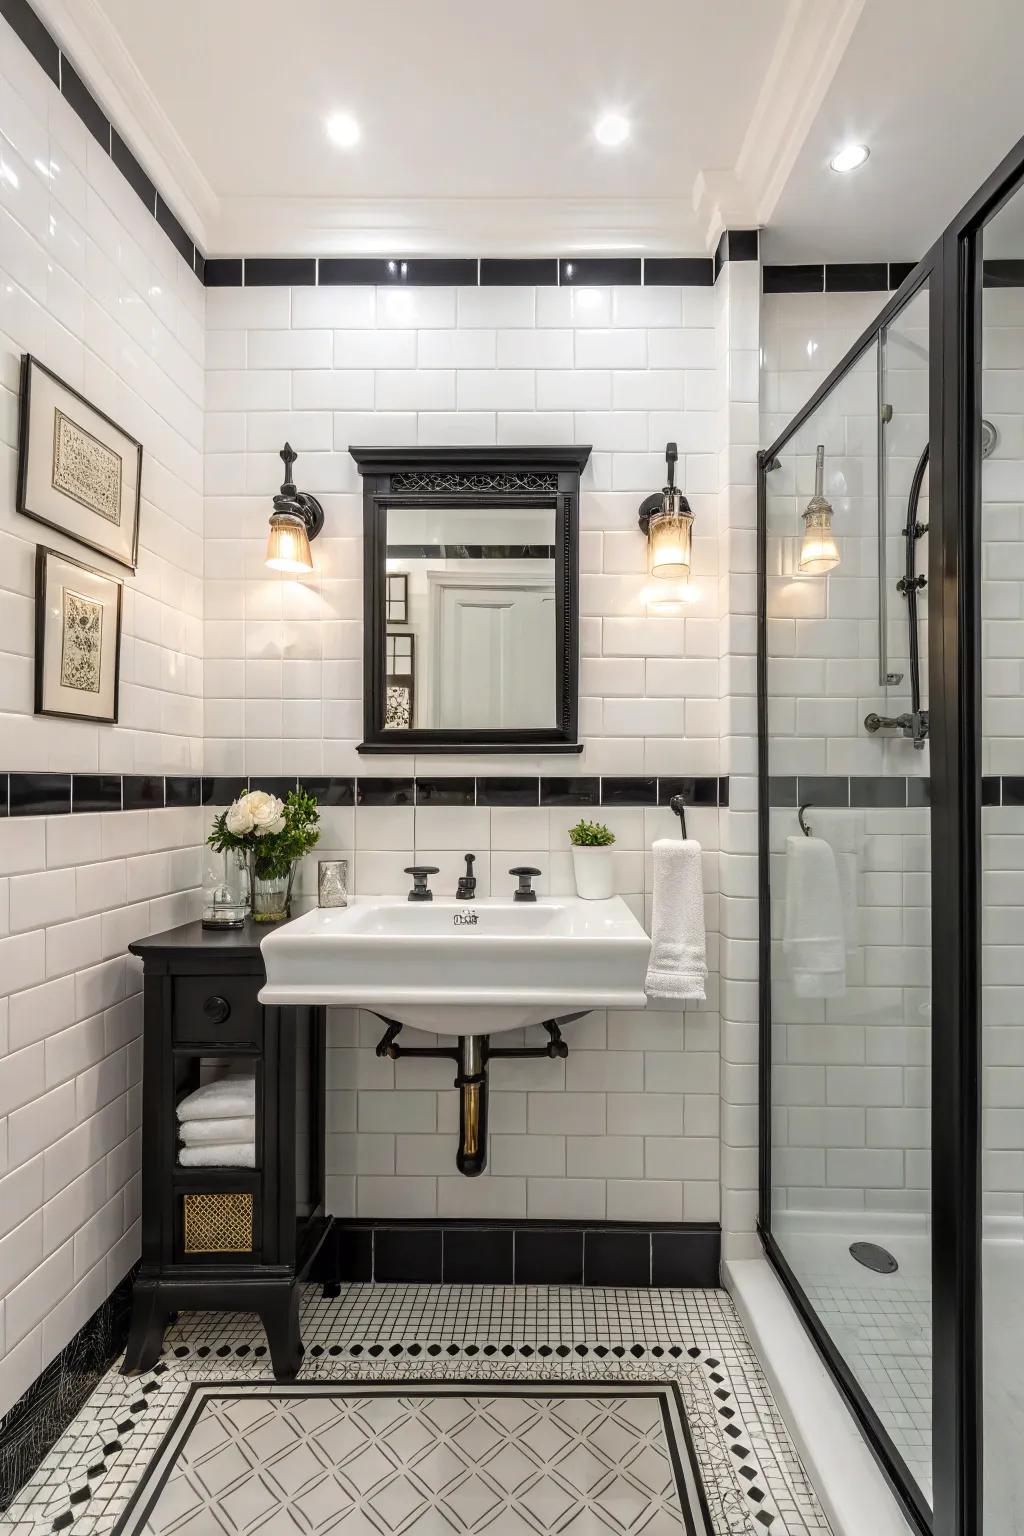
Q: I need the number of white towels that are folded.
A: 3